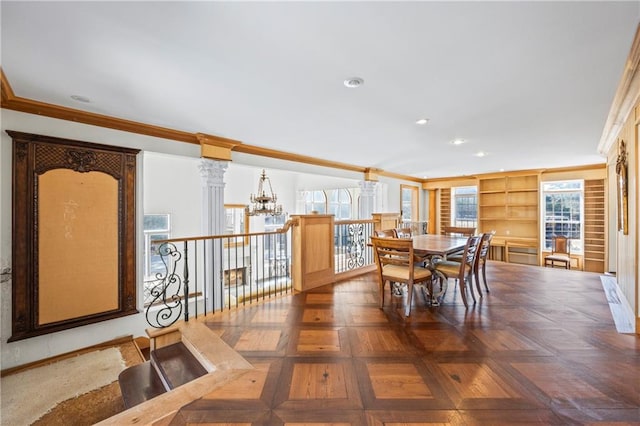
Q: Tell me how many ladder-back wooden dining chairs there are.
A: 6